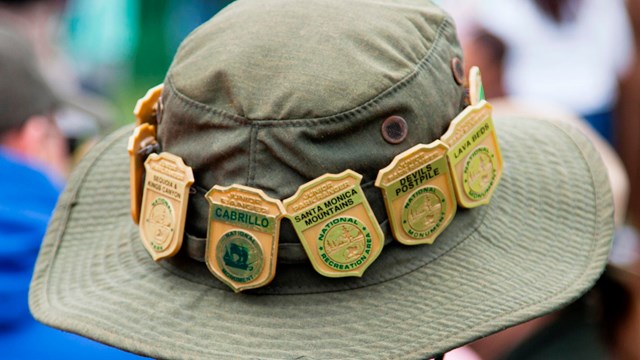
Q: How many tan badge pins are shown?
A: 8